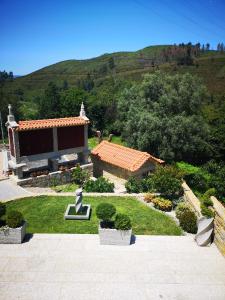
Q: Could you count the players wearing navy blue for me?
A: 0